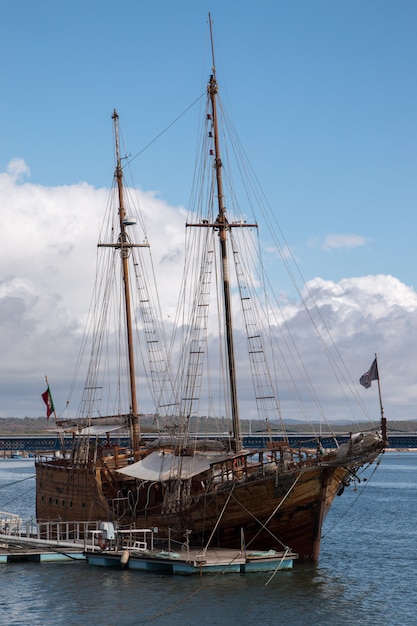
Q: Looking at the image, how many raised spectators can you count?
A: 0